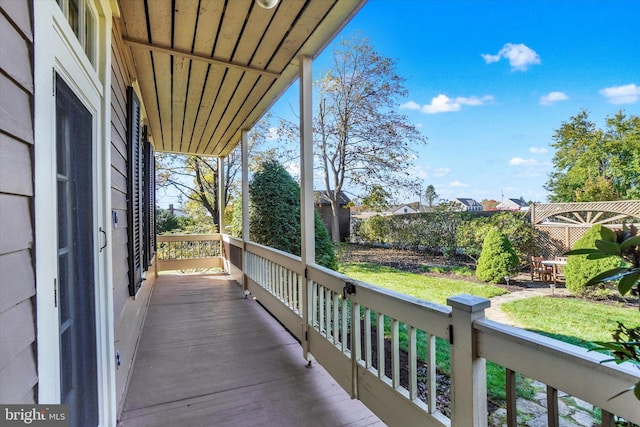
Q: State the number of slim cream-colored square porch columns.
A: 3